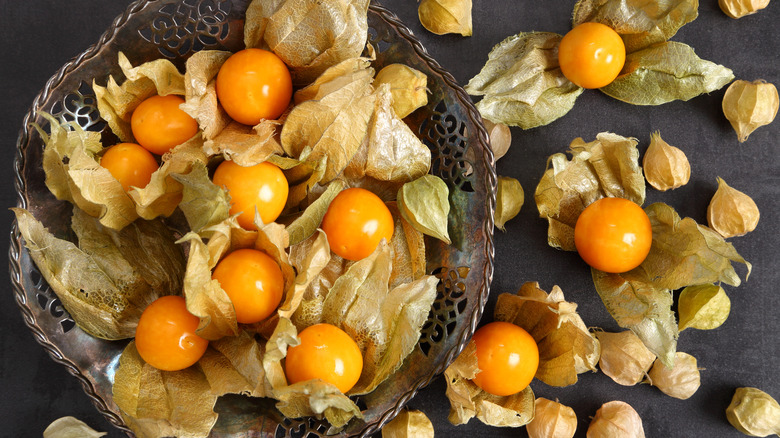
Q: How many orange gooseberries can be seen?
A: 11